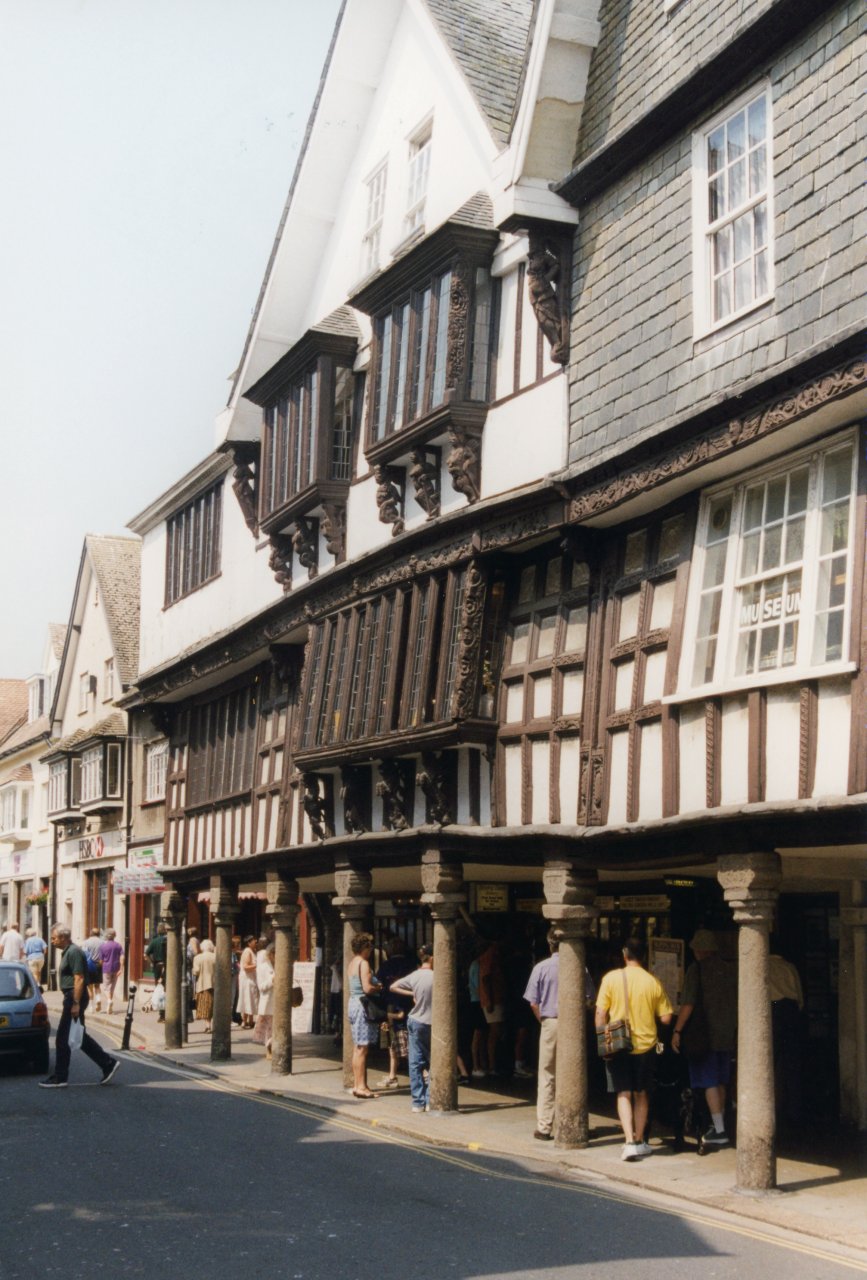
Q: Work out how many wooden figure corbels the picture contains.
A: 12